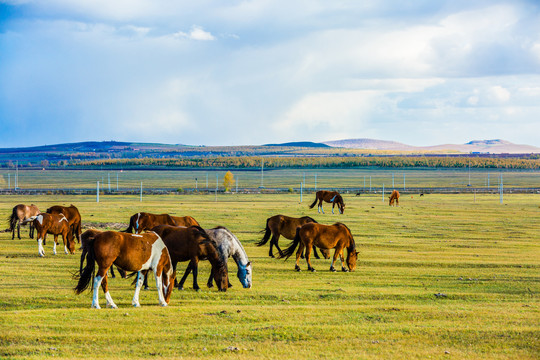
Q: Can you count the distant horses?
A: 2